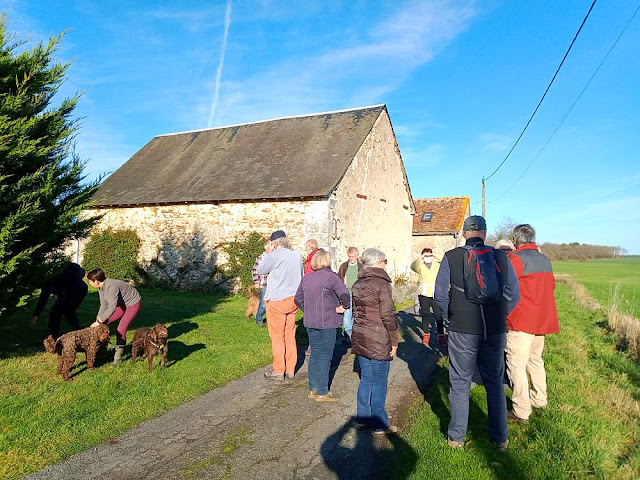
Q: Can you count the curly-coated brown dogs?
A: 2